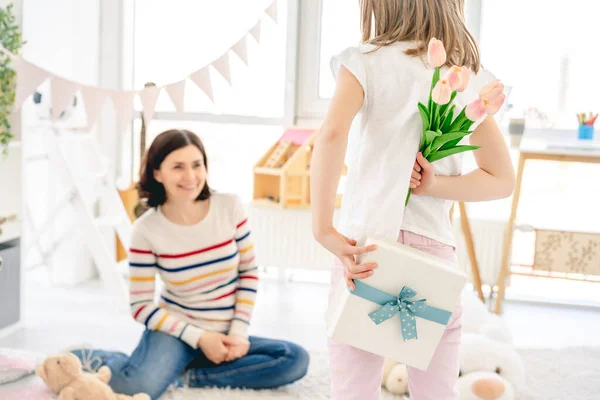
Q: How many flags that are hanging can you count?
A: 11